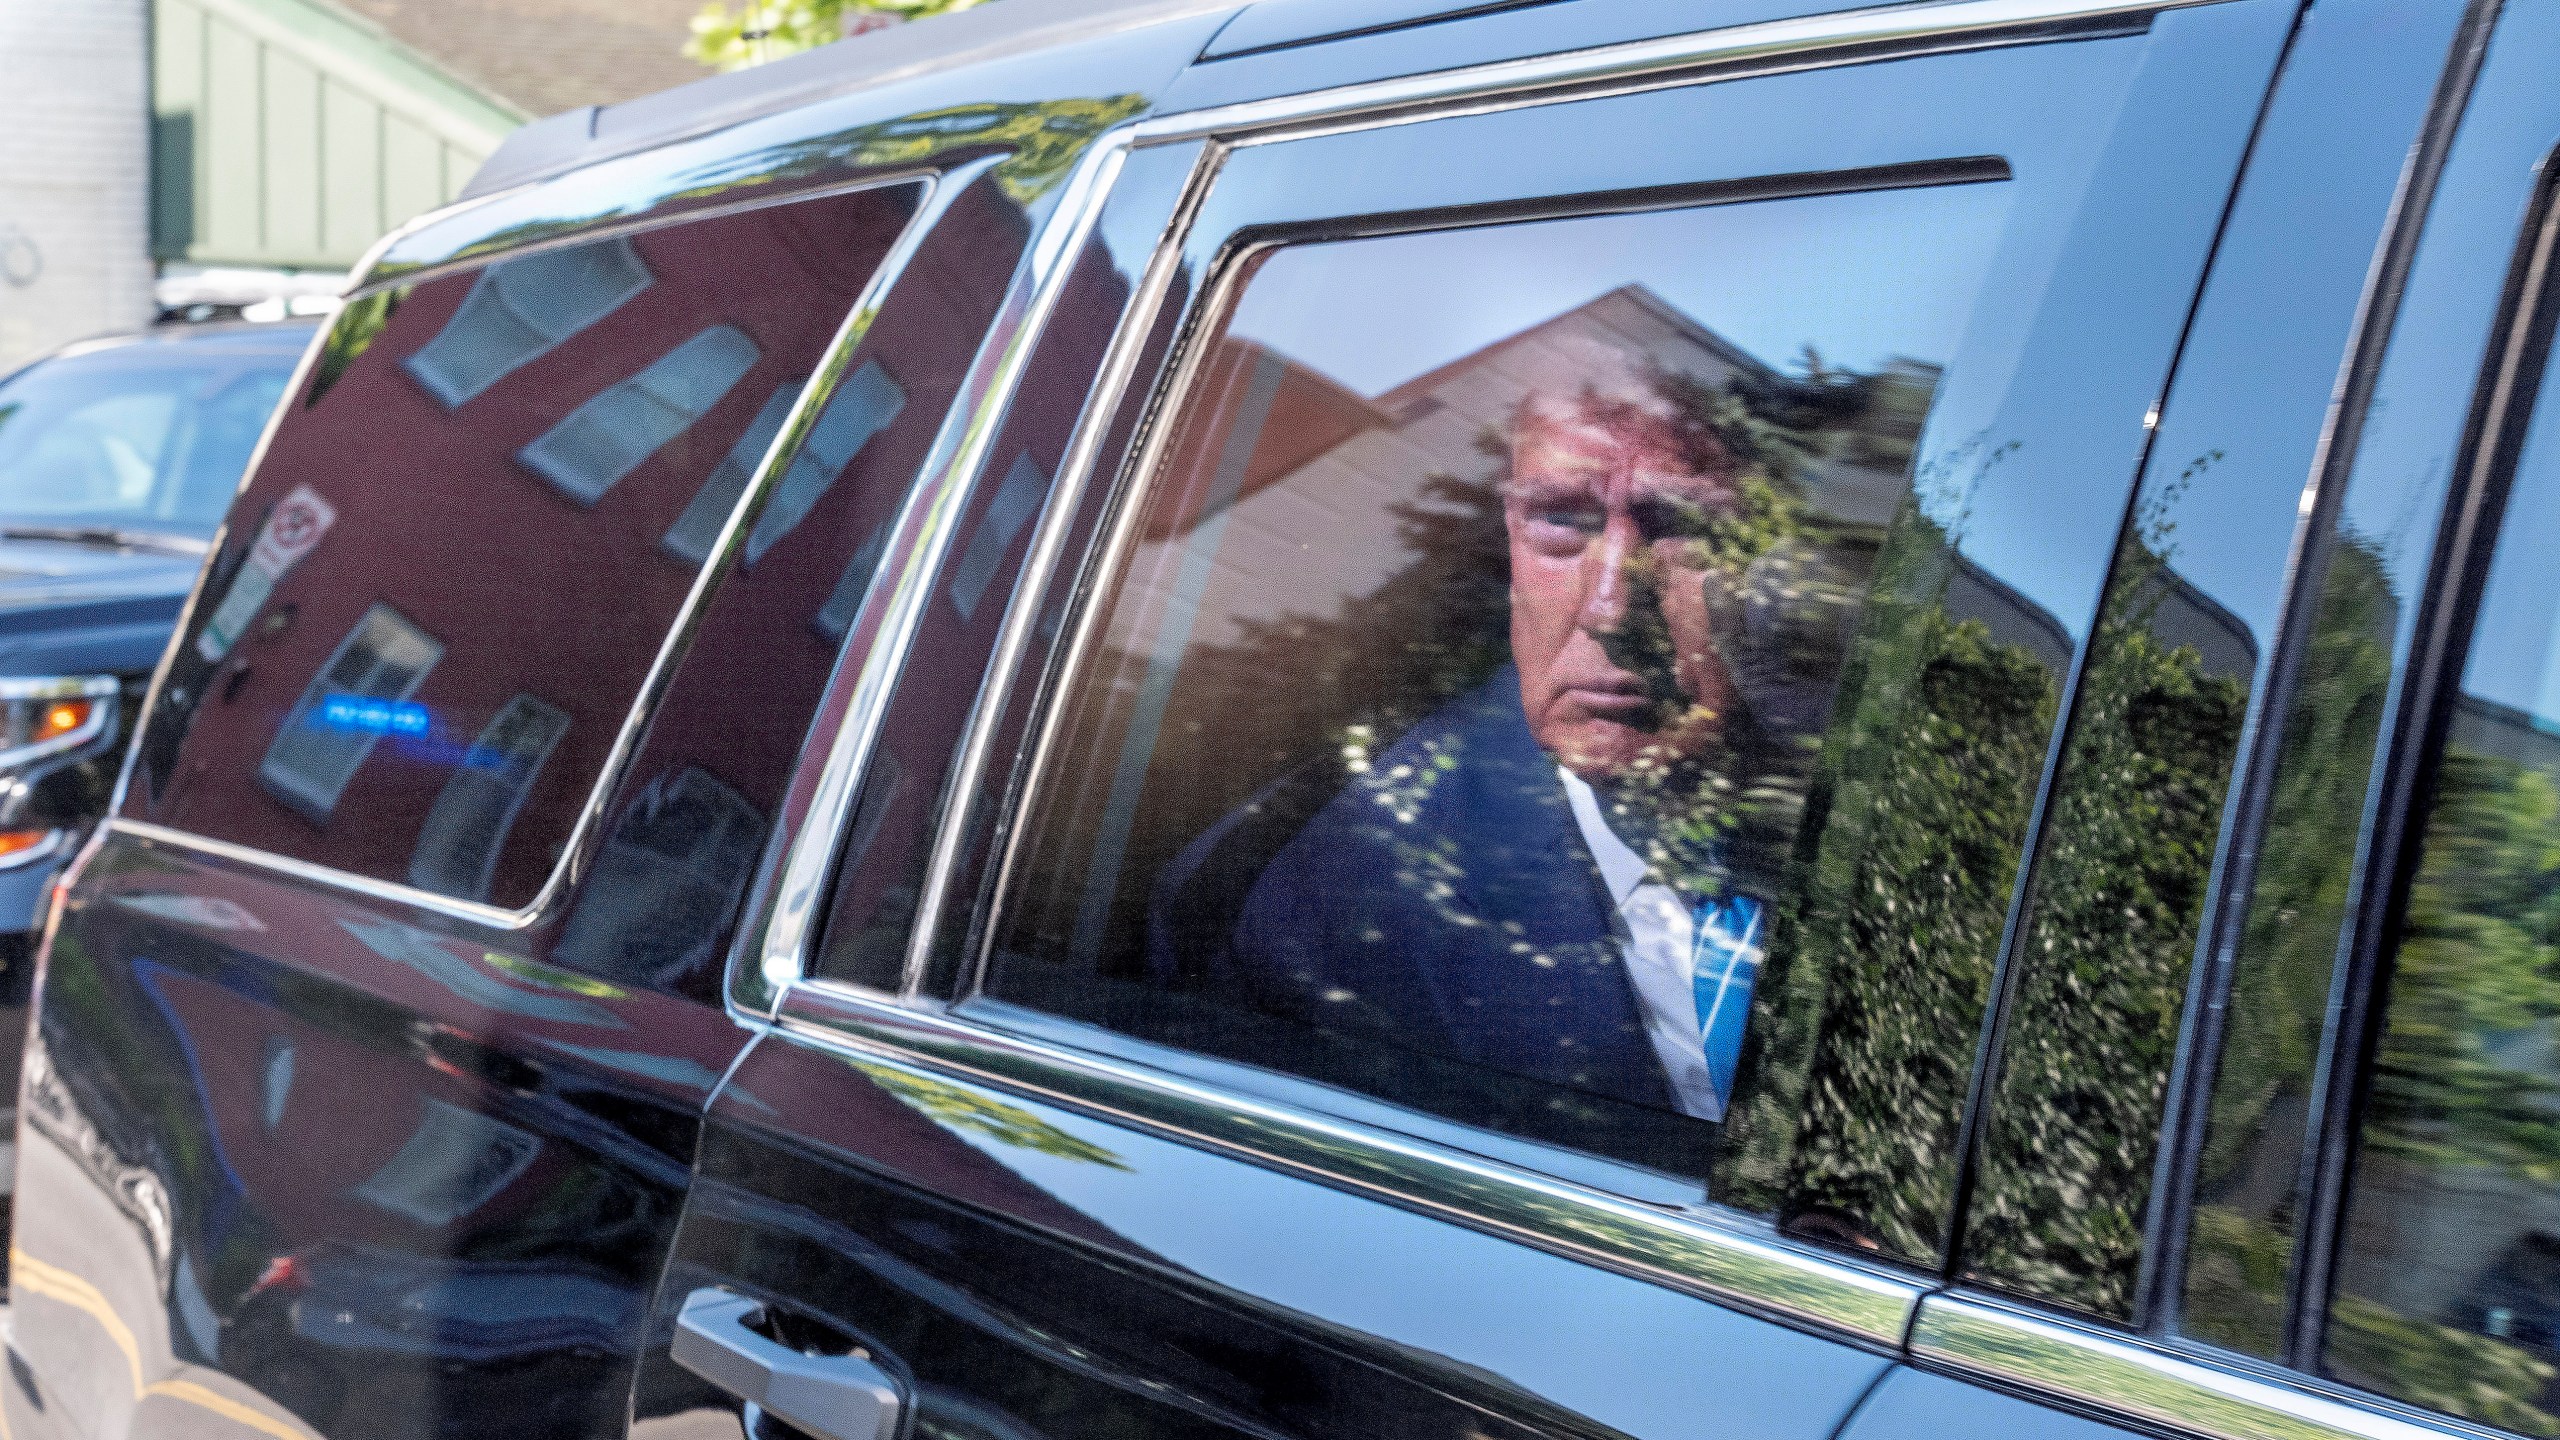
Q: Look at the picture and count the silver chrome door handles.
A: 1